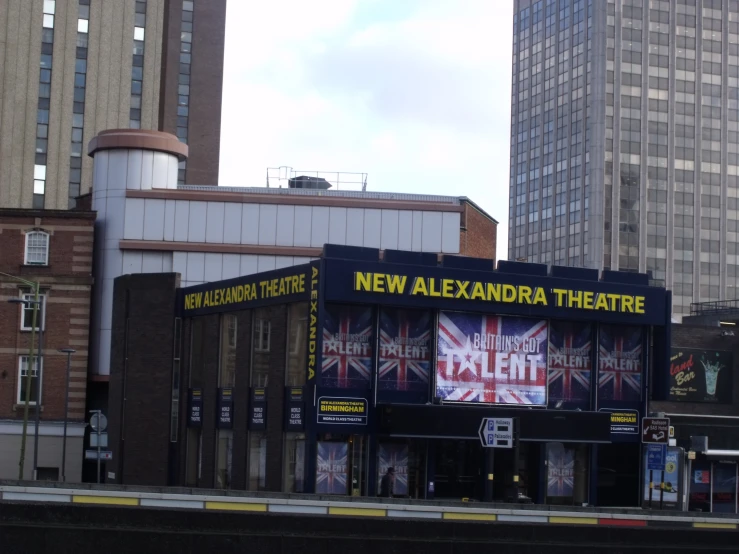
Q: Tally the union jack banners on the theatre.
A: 8